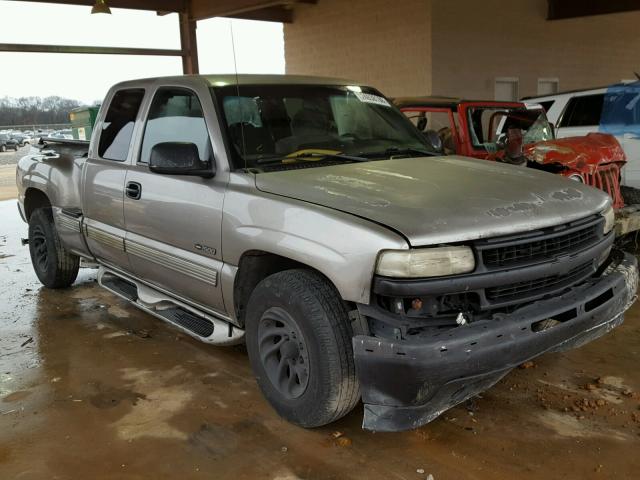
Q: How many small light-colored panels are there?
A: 2